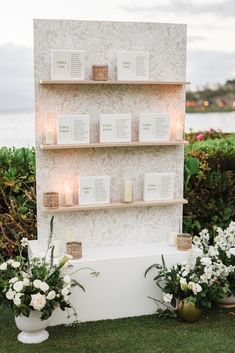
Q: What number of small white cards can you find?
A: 7